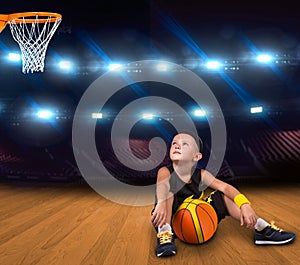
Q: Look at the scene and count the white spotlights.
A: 11